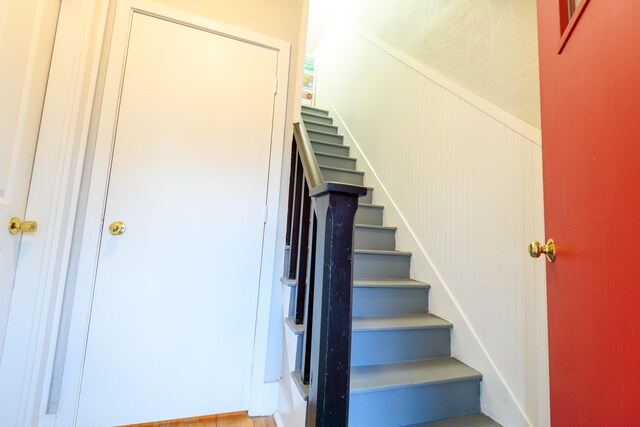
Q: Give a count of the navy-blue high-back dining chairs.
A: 0